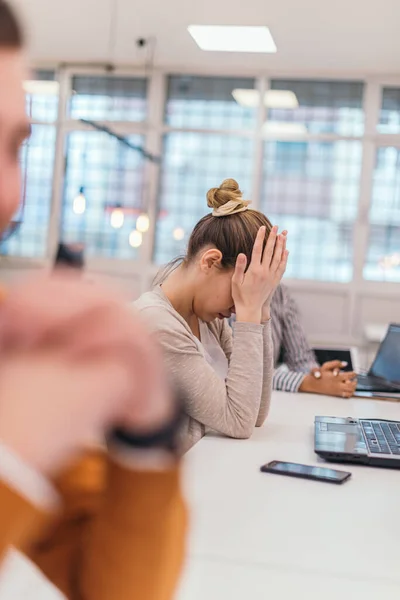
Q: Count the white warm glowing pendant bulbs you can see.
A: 5